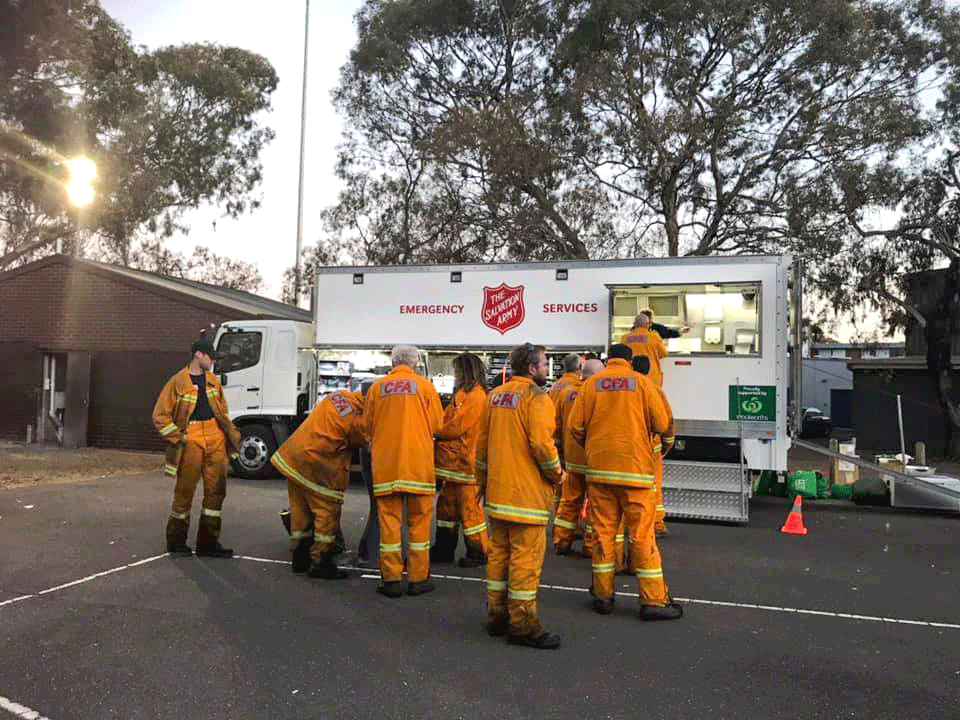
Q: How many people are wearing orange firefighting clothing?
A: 10